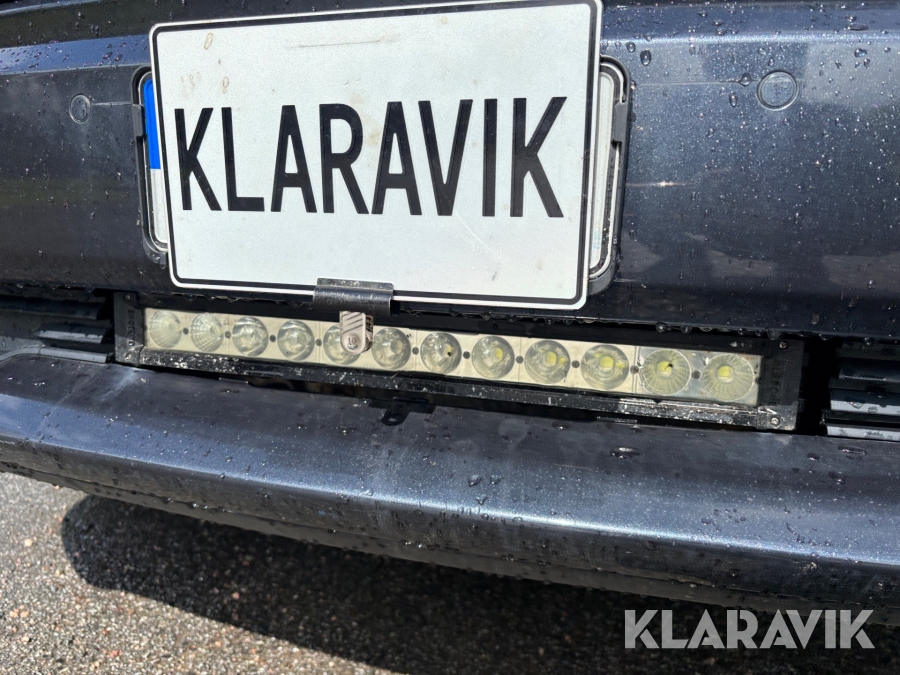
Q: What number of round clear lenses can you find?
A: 12